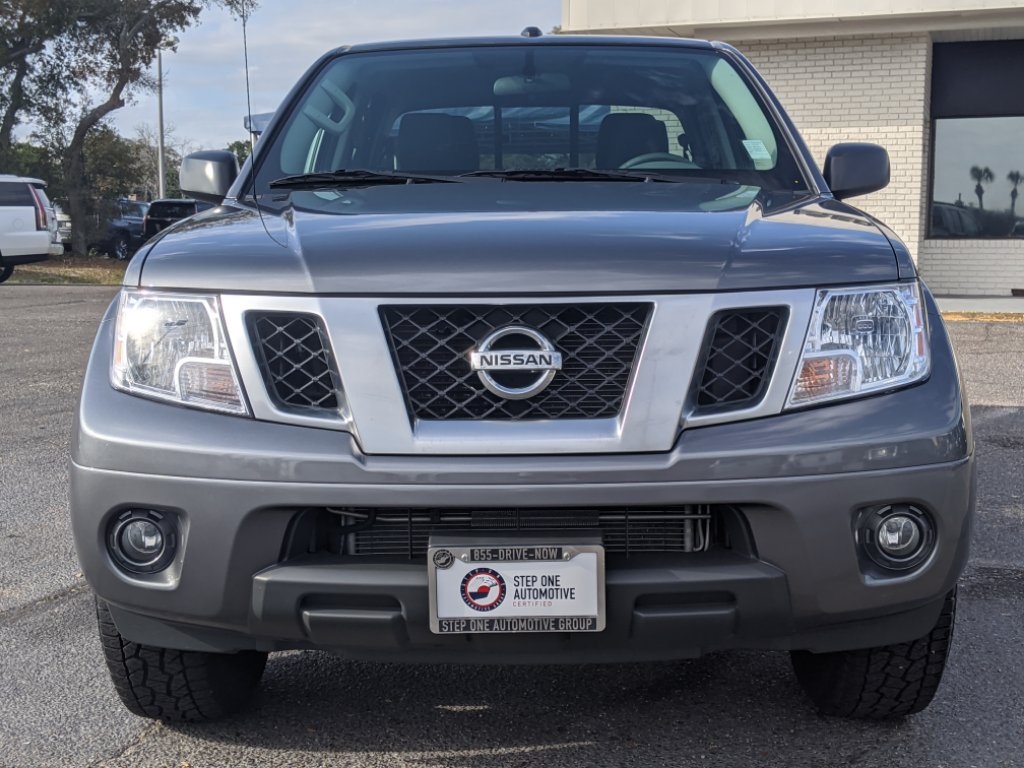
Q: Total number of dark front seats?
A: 2